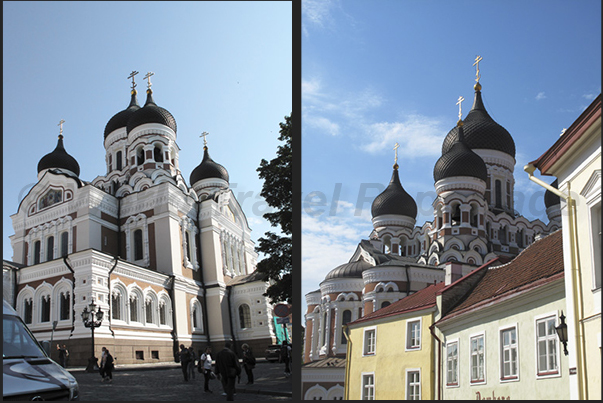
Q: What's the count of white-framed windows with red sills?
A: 6